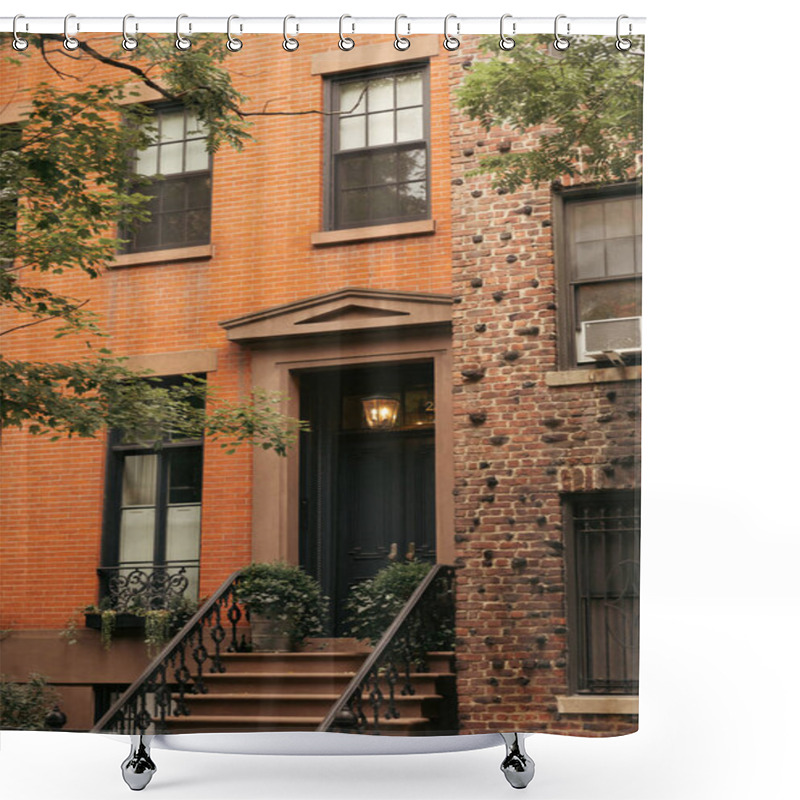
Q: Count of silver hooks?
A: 12